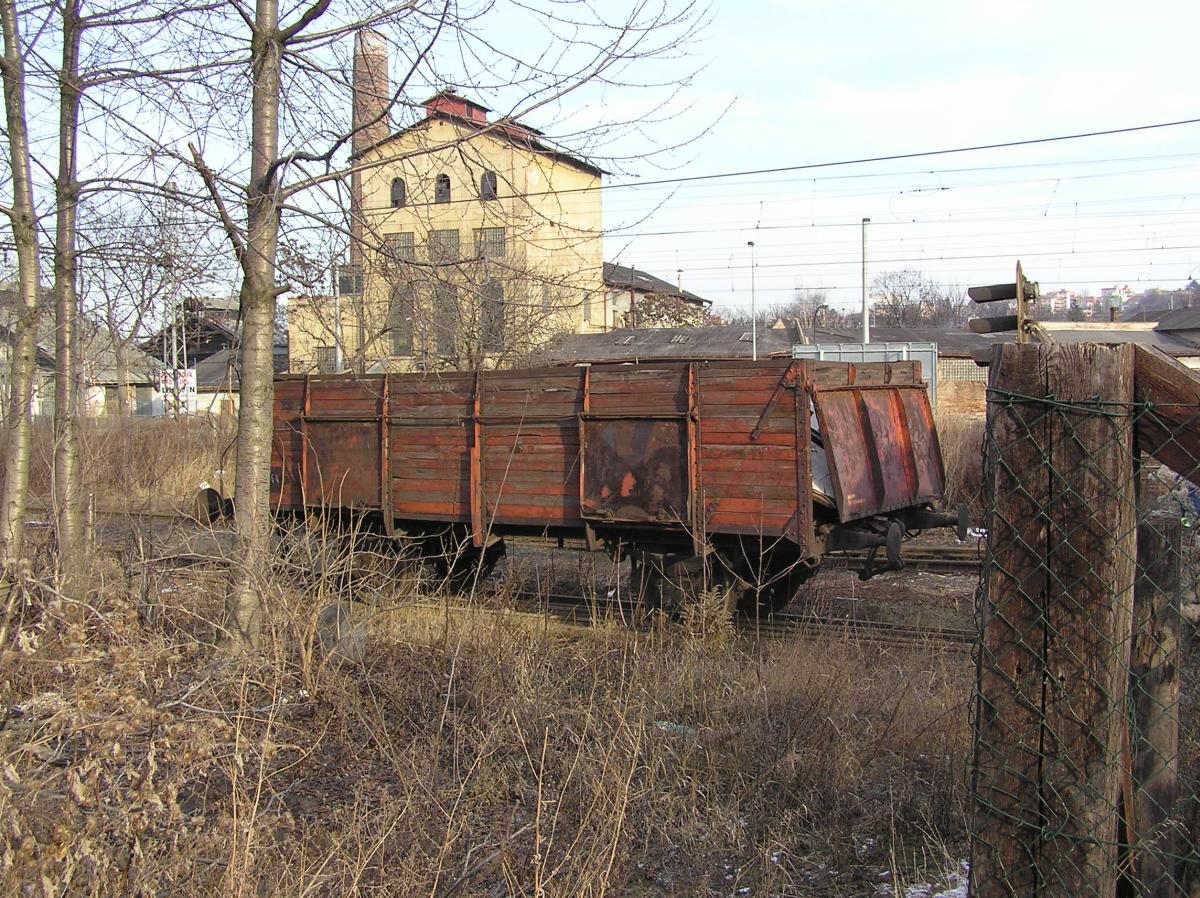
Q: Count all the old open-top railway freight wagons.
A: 1